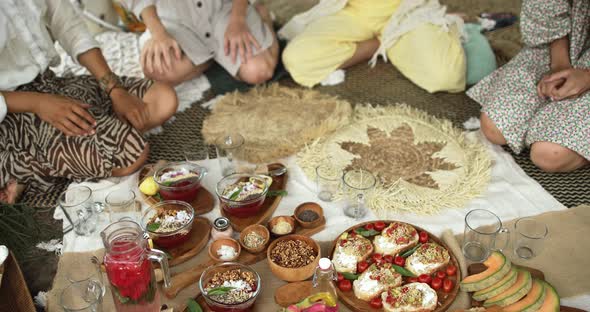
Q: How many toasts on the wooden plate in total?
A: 5